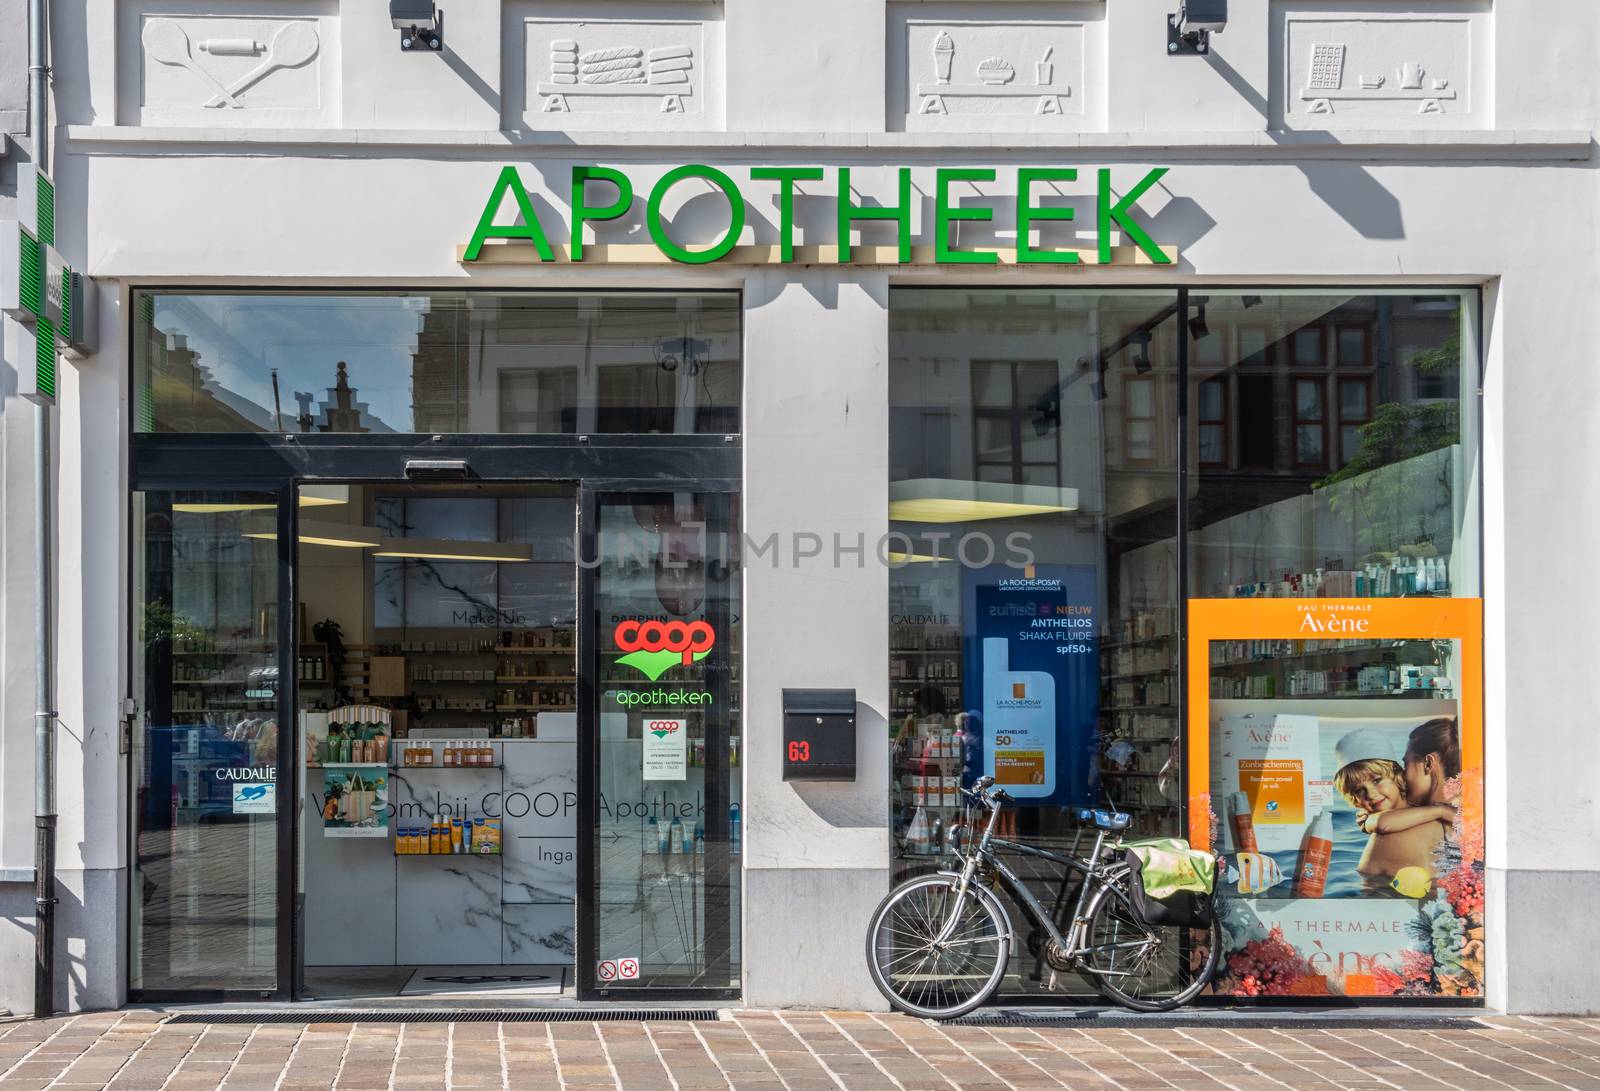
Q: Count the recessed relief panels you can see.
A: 4